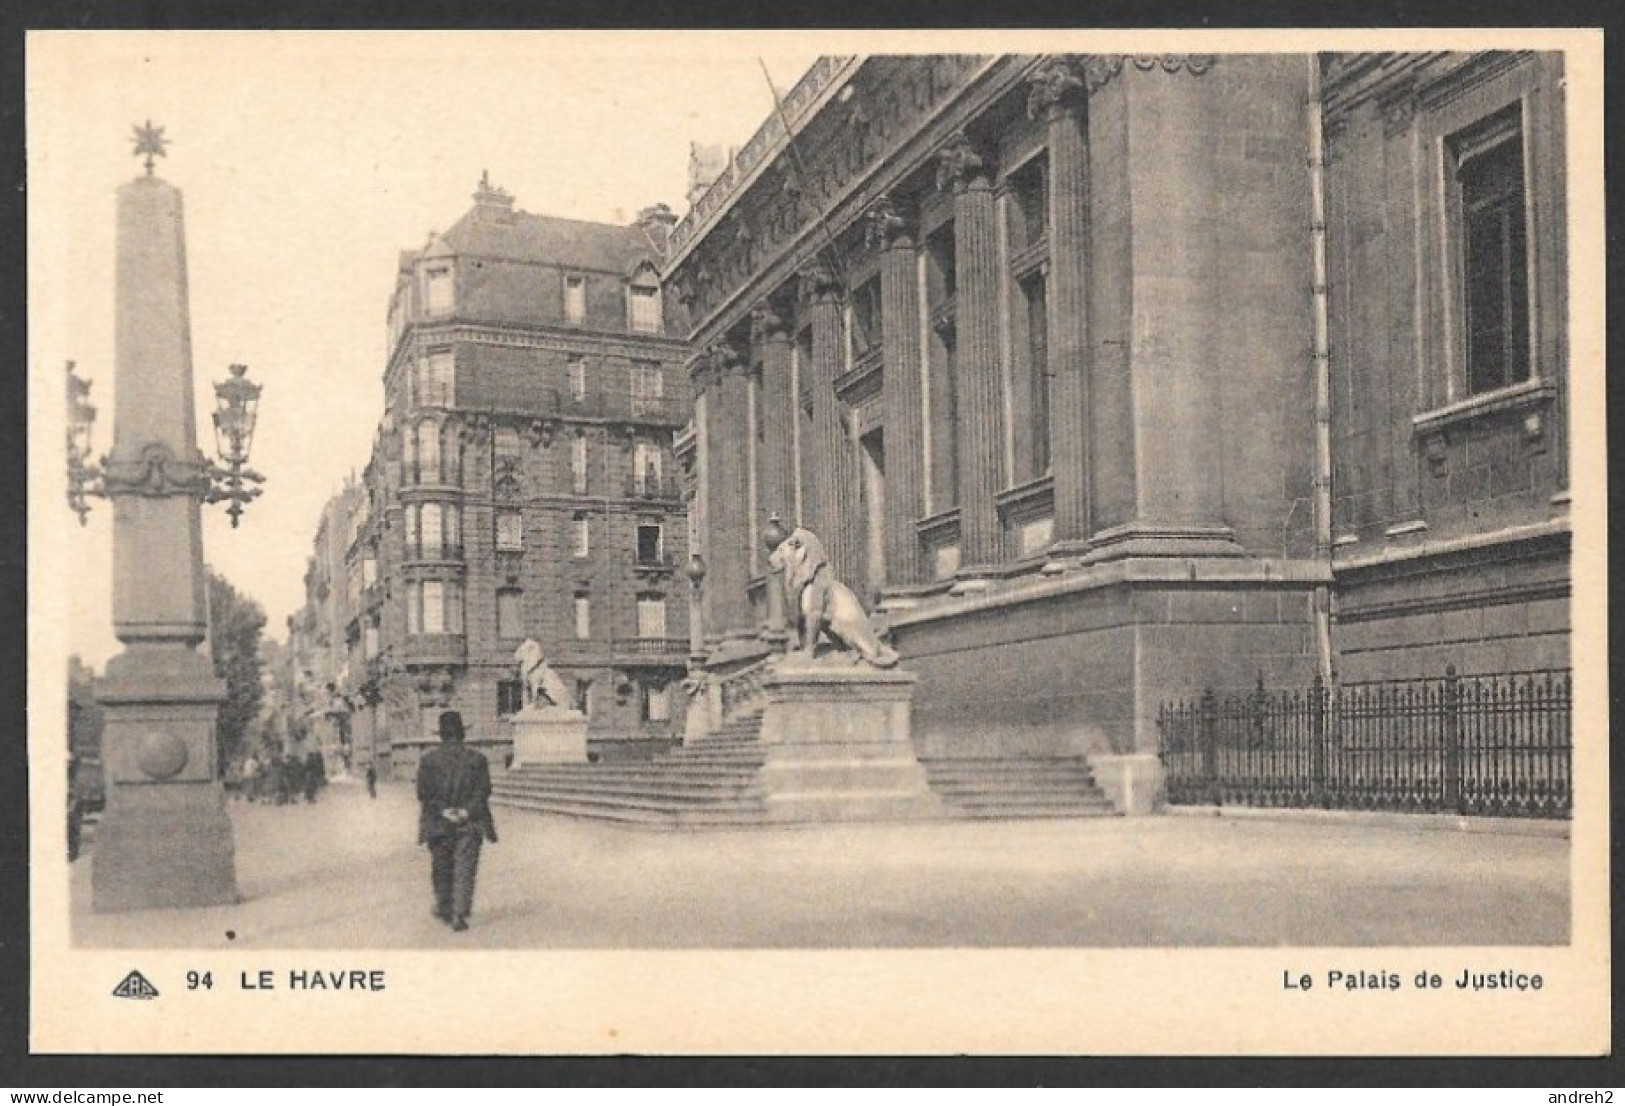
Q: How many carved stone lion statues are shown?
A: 2